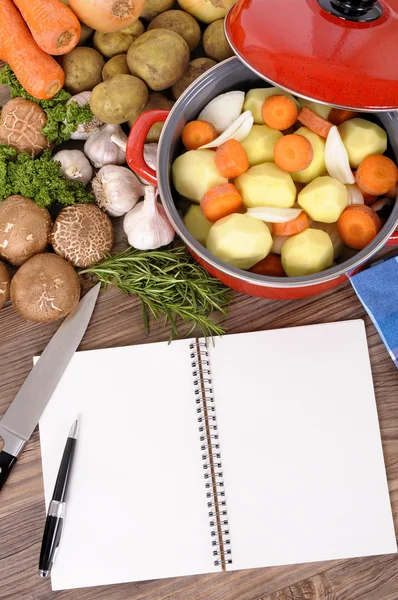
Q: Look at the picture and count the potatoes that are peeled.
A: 11